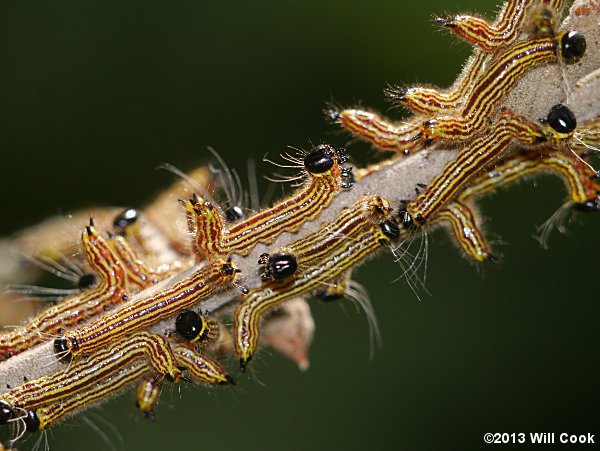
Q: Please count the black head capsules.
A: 15